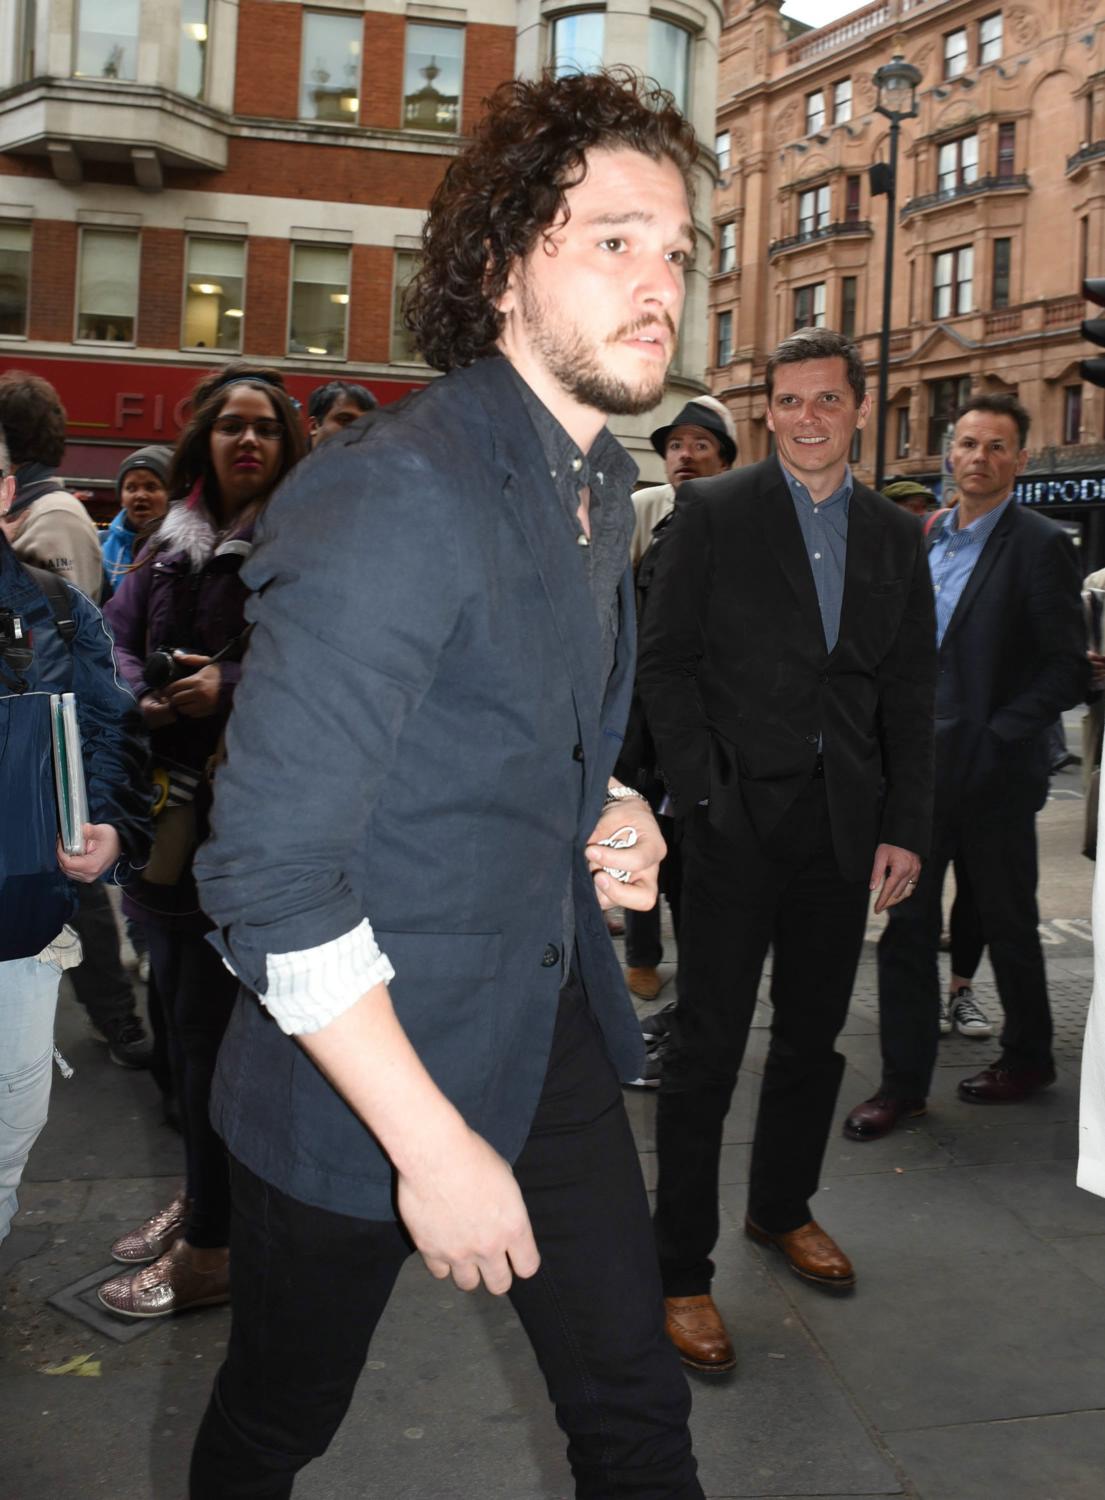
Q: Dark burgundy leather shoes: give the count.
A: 2